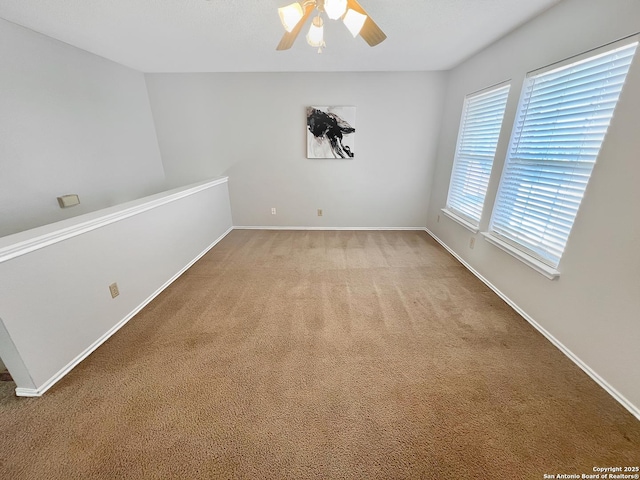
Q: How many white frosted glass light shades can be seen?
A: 4